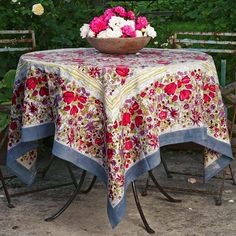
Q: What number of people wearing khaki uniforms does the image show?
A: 0